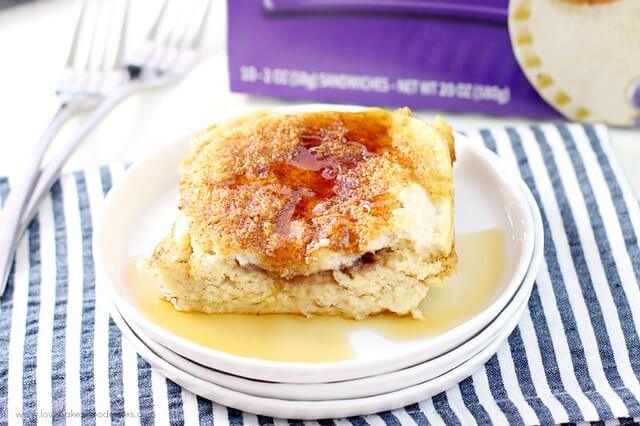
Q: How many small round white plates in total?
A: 3